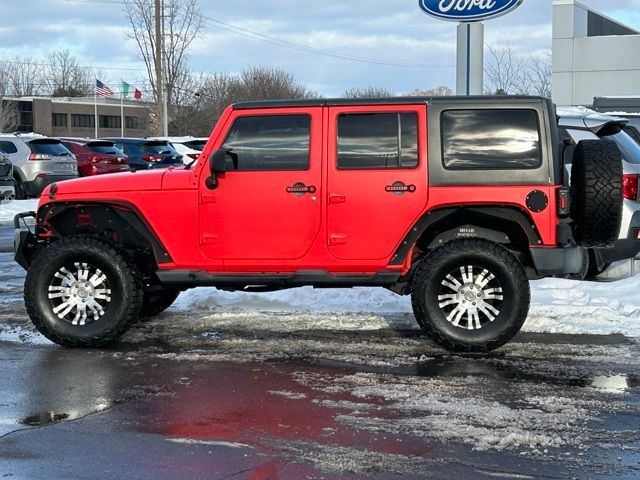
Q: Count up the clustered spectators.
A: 0